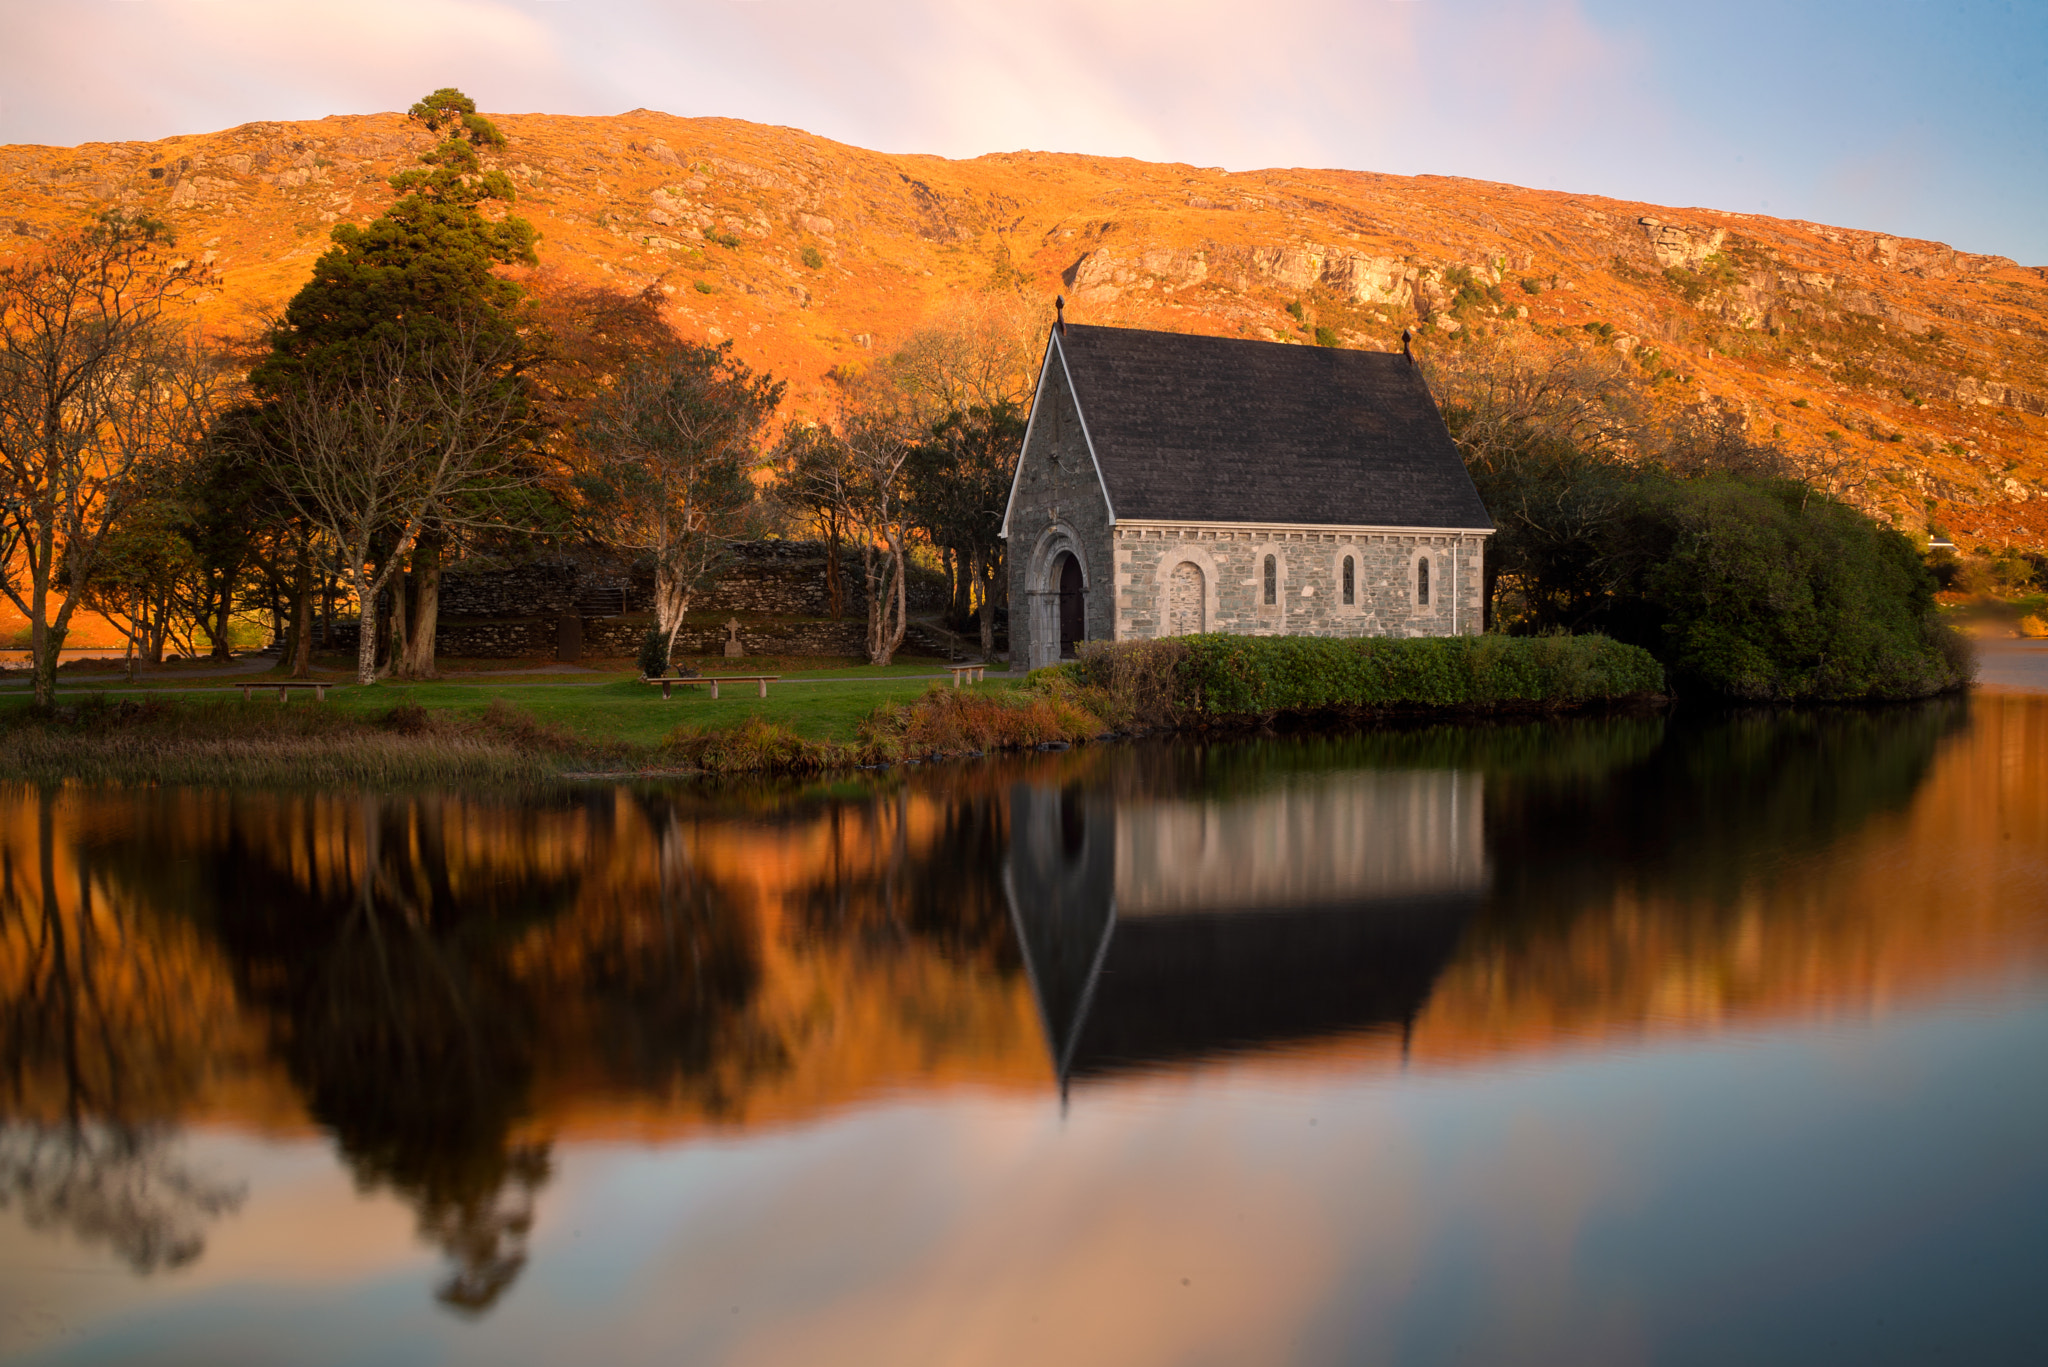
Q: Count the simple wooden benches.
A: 3